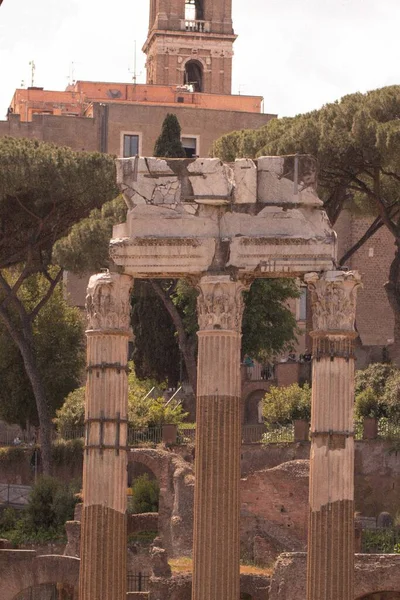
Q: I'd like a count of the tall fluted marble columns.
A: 3